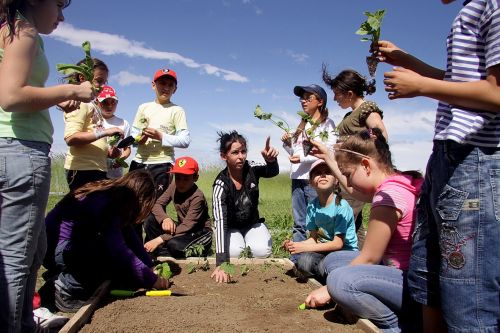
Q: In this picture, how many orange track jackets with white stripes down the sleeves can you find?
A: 0